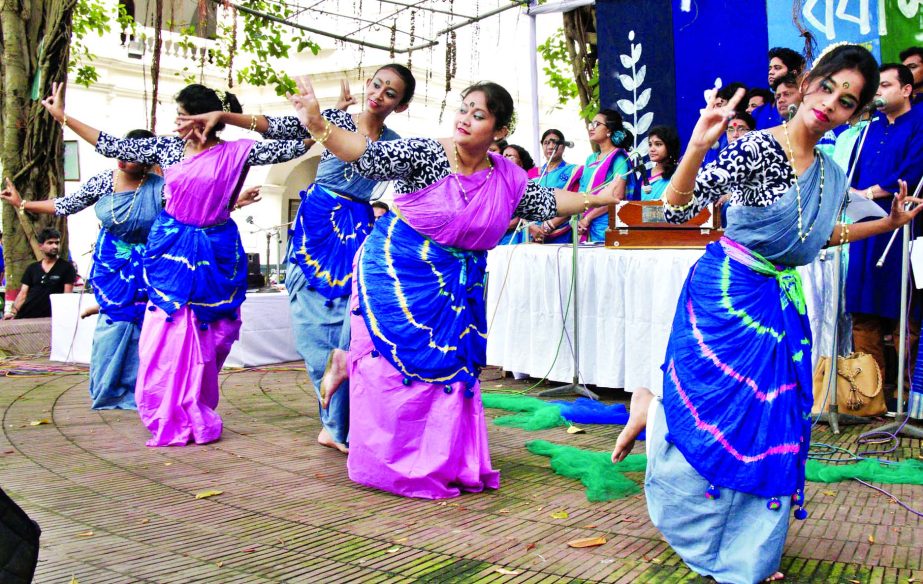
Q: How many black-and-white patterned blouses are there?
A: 5